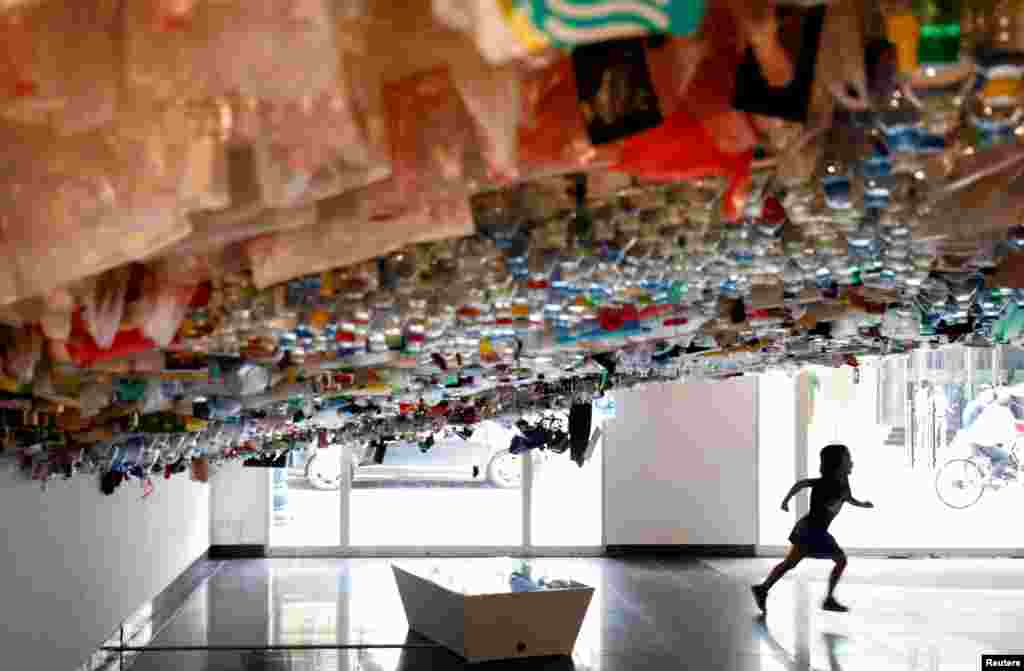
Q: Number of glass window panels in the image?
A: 5